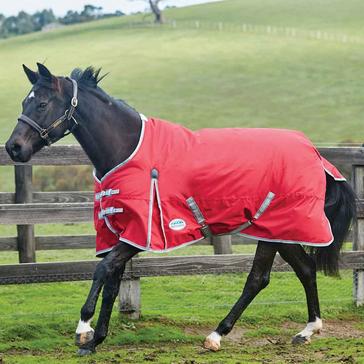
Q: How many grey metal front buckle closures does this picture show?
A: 2